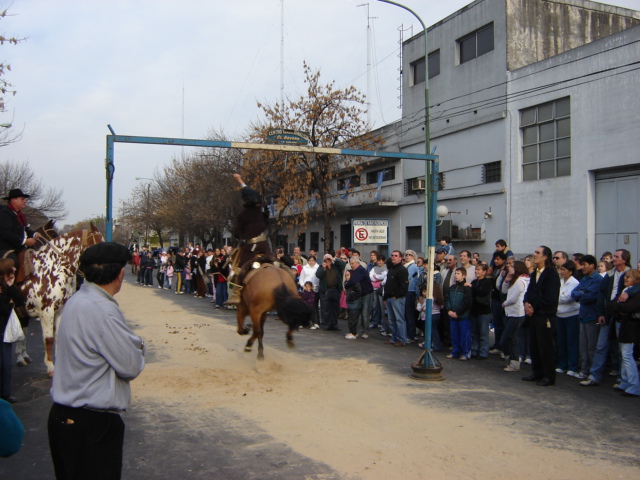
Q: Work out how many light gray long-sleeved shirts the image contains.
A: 1